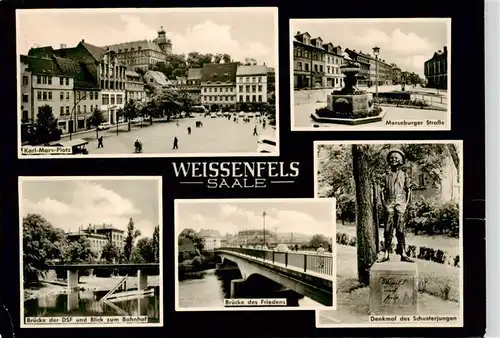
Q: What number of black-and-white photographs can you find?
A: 5